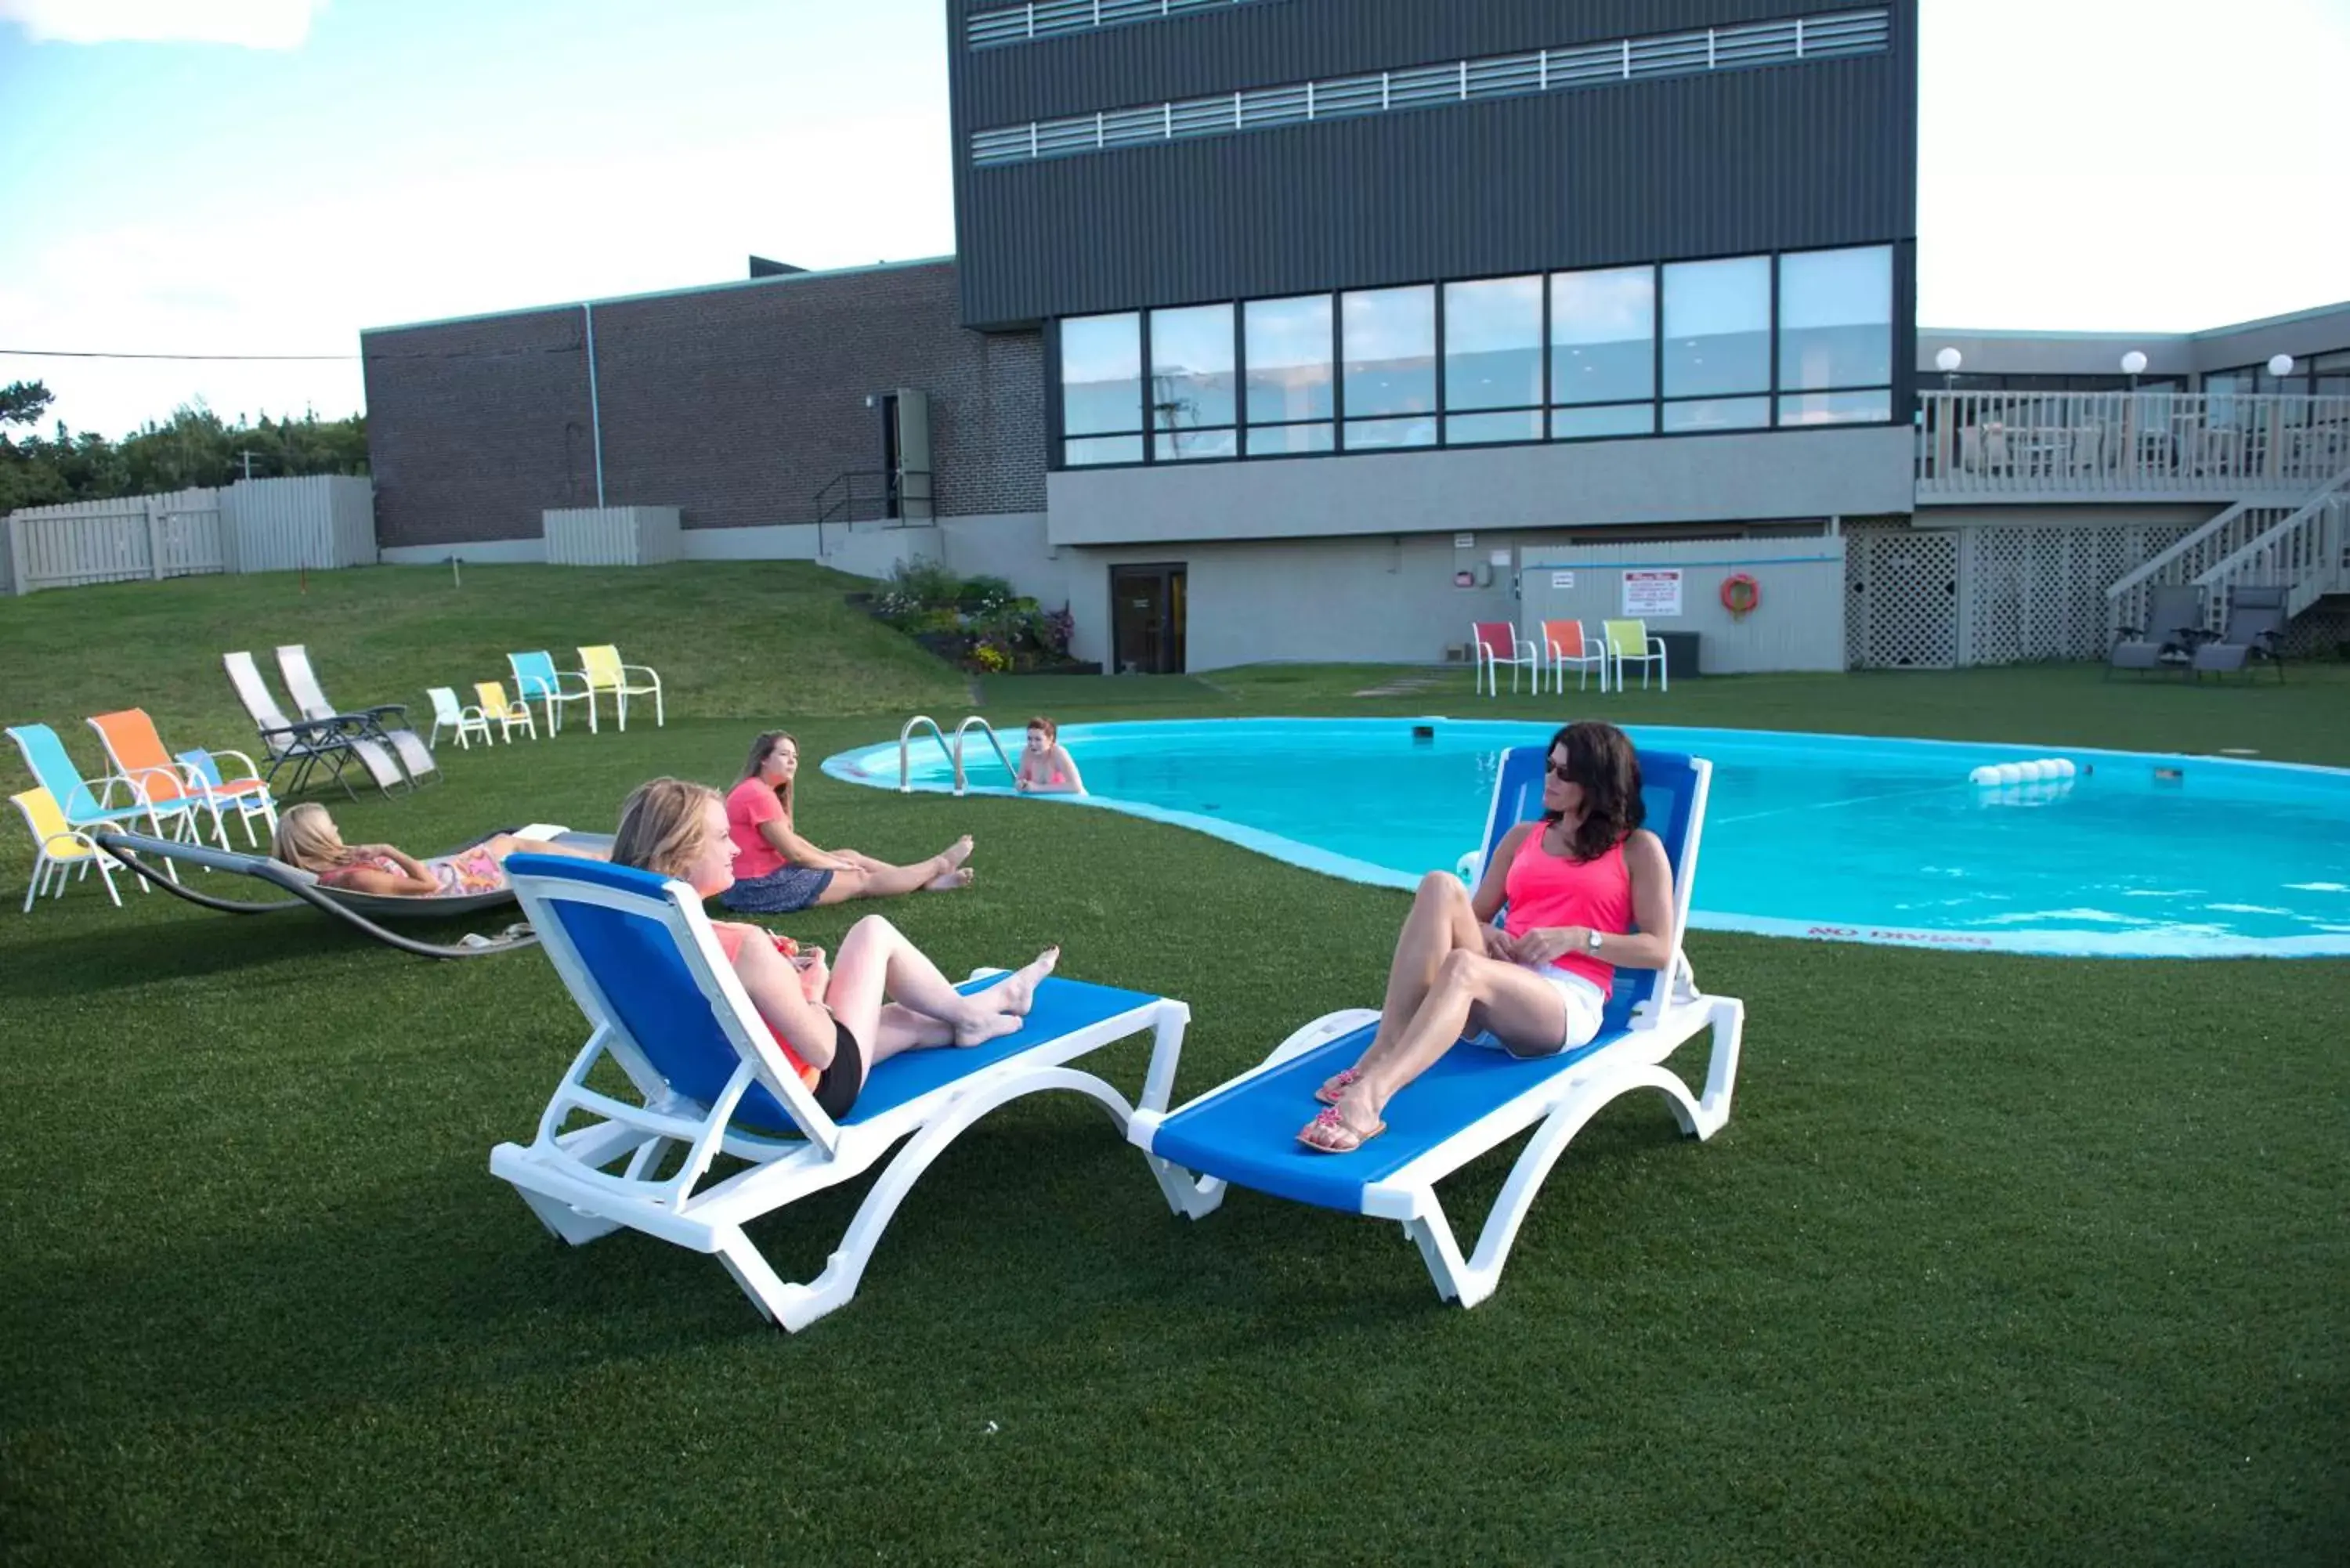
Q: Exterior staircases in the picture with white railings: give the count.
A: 1